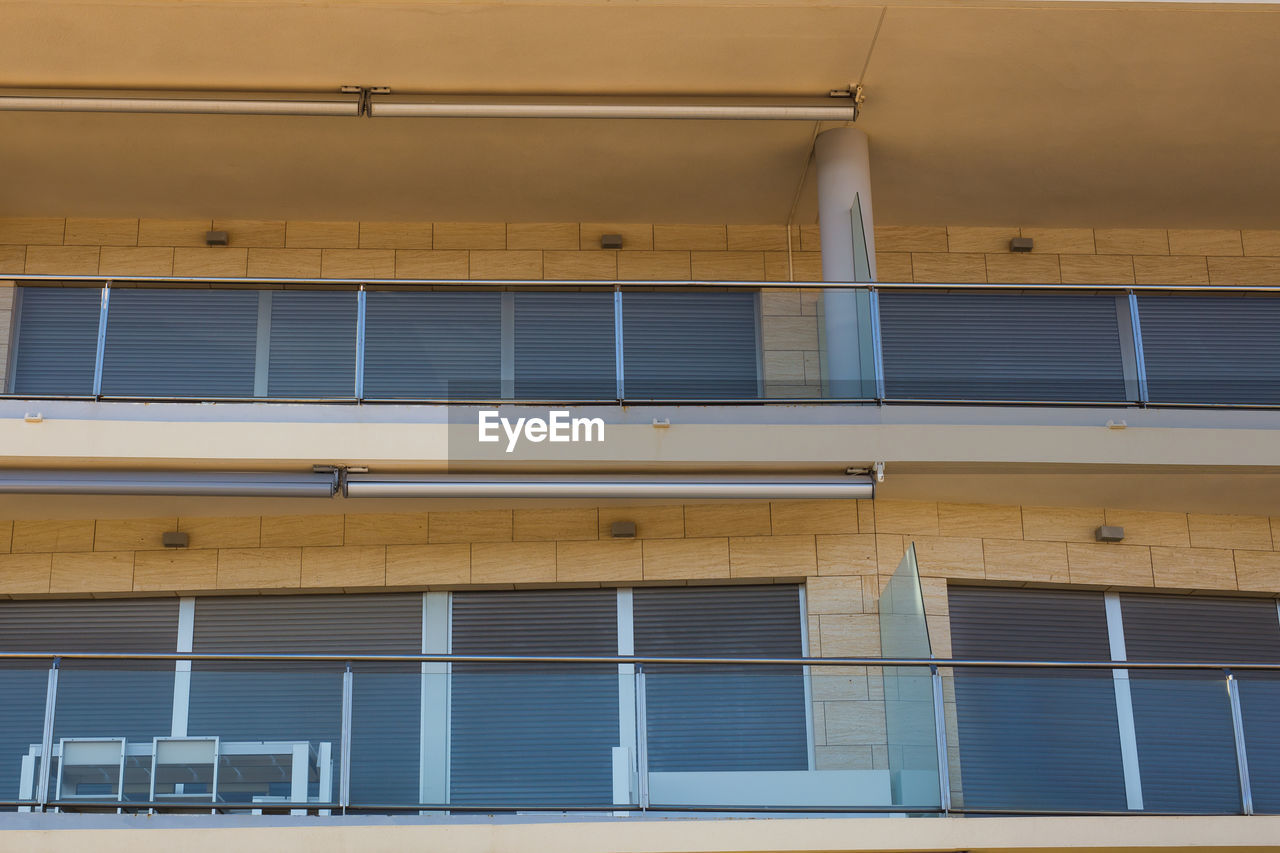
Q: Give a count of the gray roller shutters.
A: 11